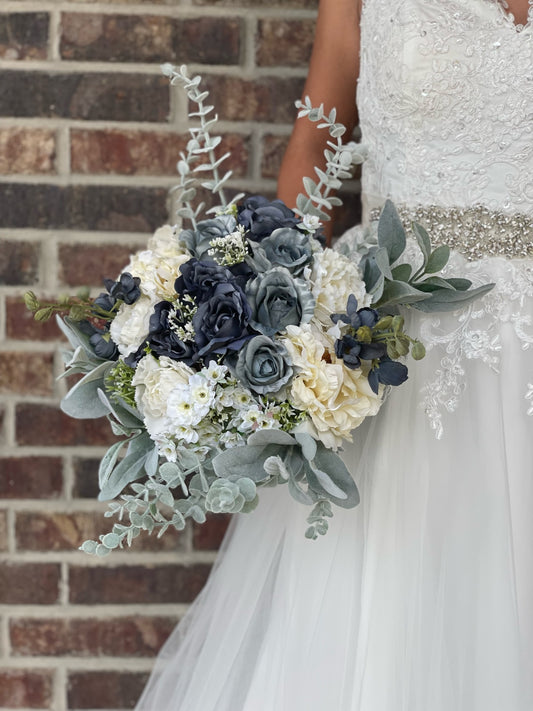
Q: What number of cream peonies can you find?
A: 5